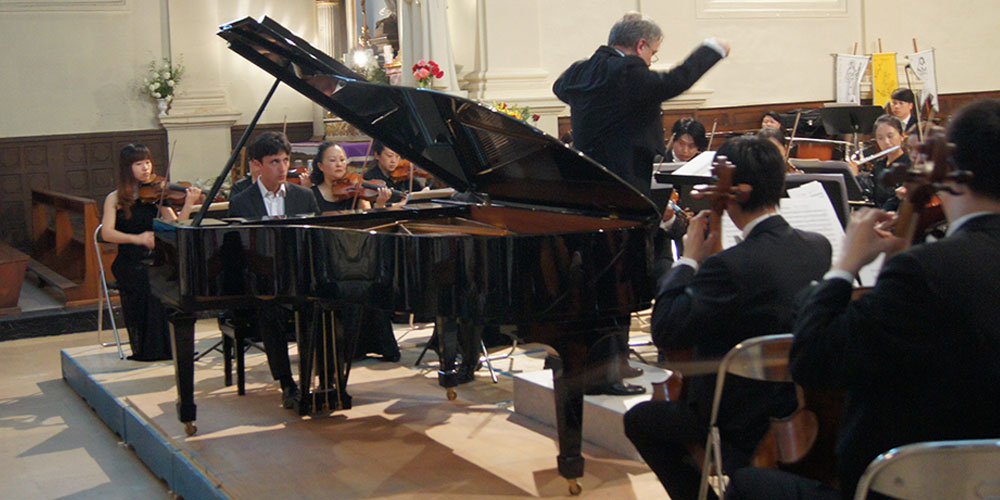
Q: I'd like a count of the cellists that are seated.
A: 2